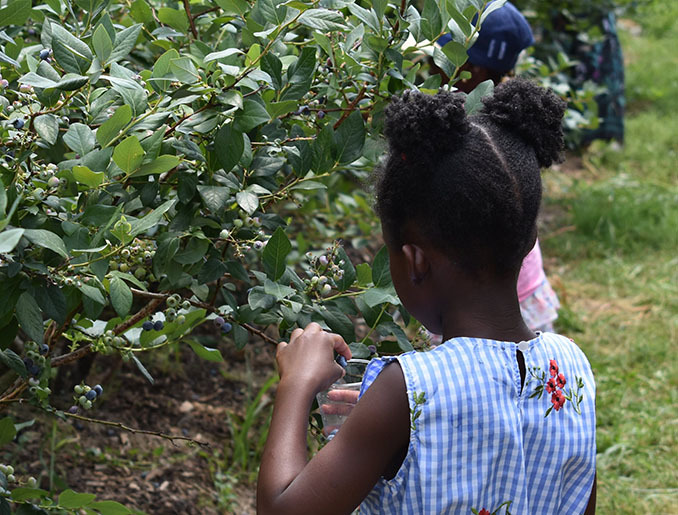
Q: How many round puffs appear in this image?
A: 2